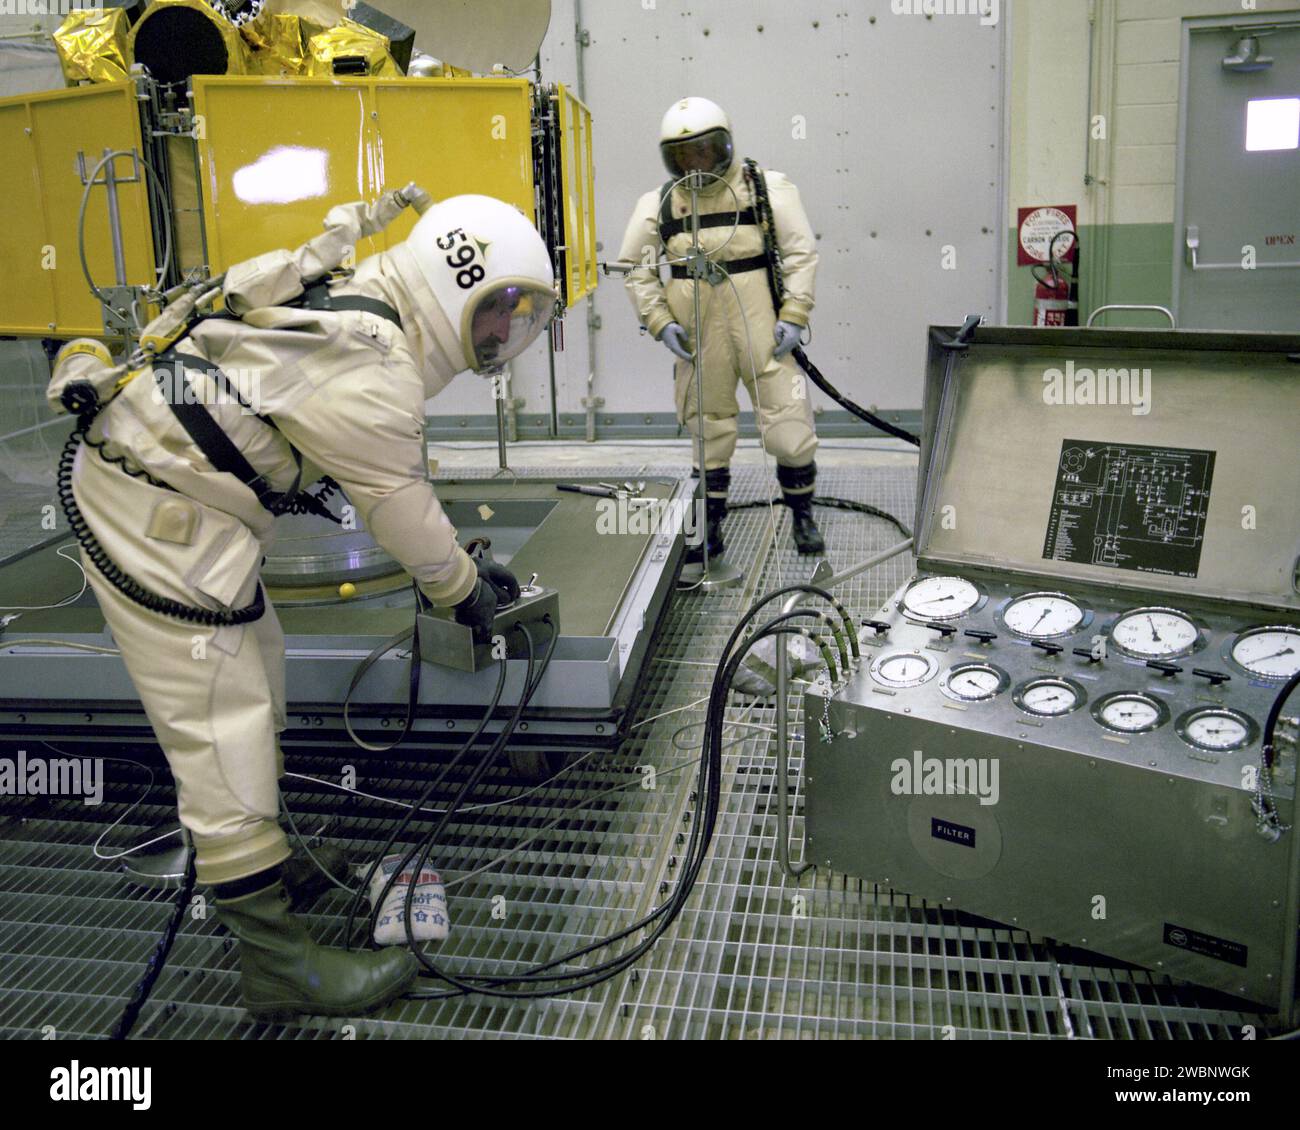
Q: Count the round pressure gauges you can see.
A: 9